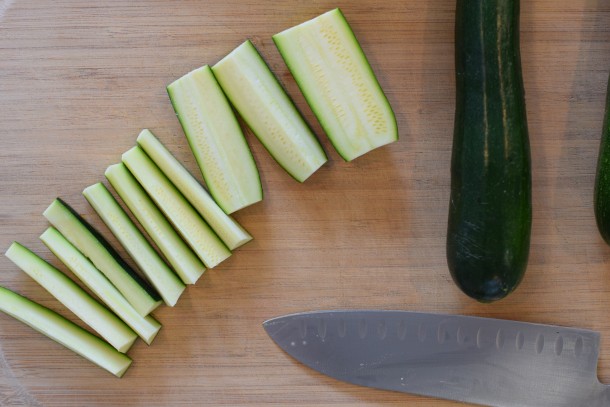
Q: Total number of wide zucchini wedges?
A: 3